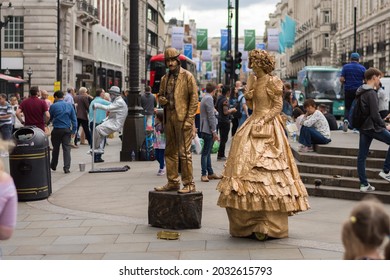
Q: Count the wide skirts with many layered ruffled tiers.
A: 1